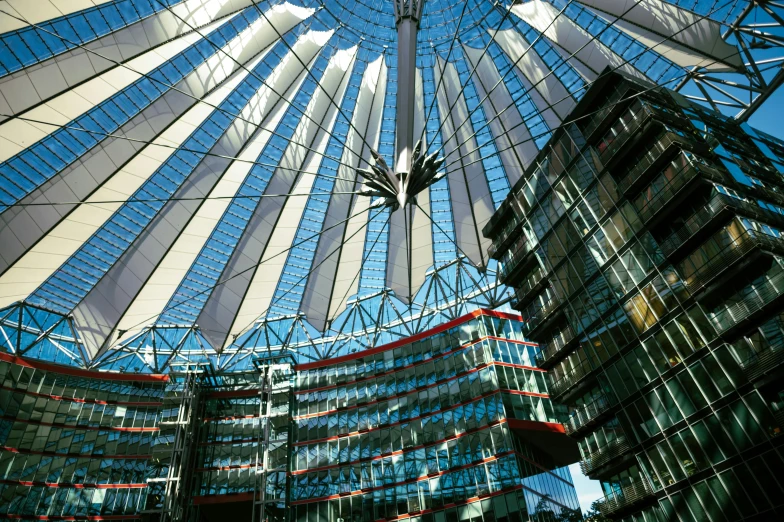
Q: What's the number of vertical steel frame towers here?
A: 2